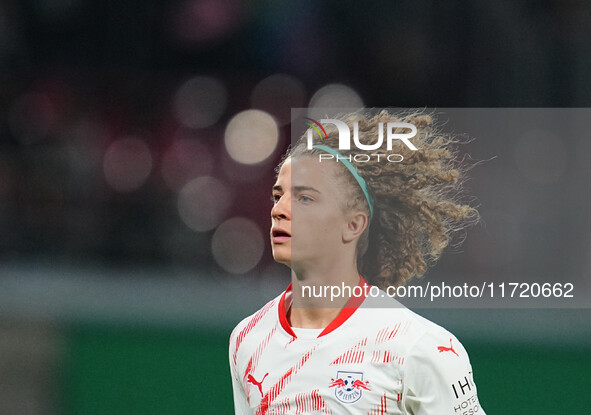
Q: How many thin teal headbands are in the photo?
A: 1